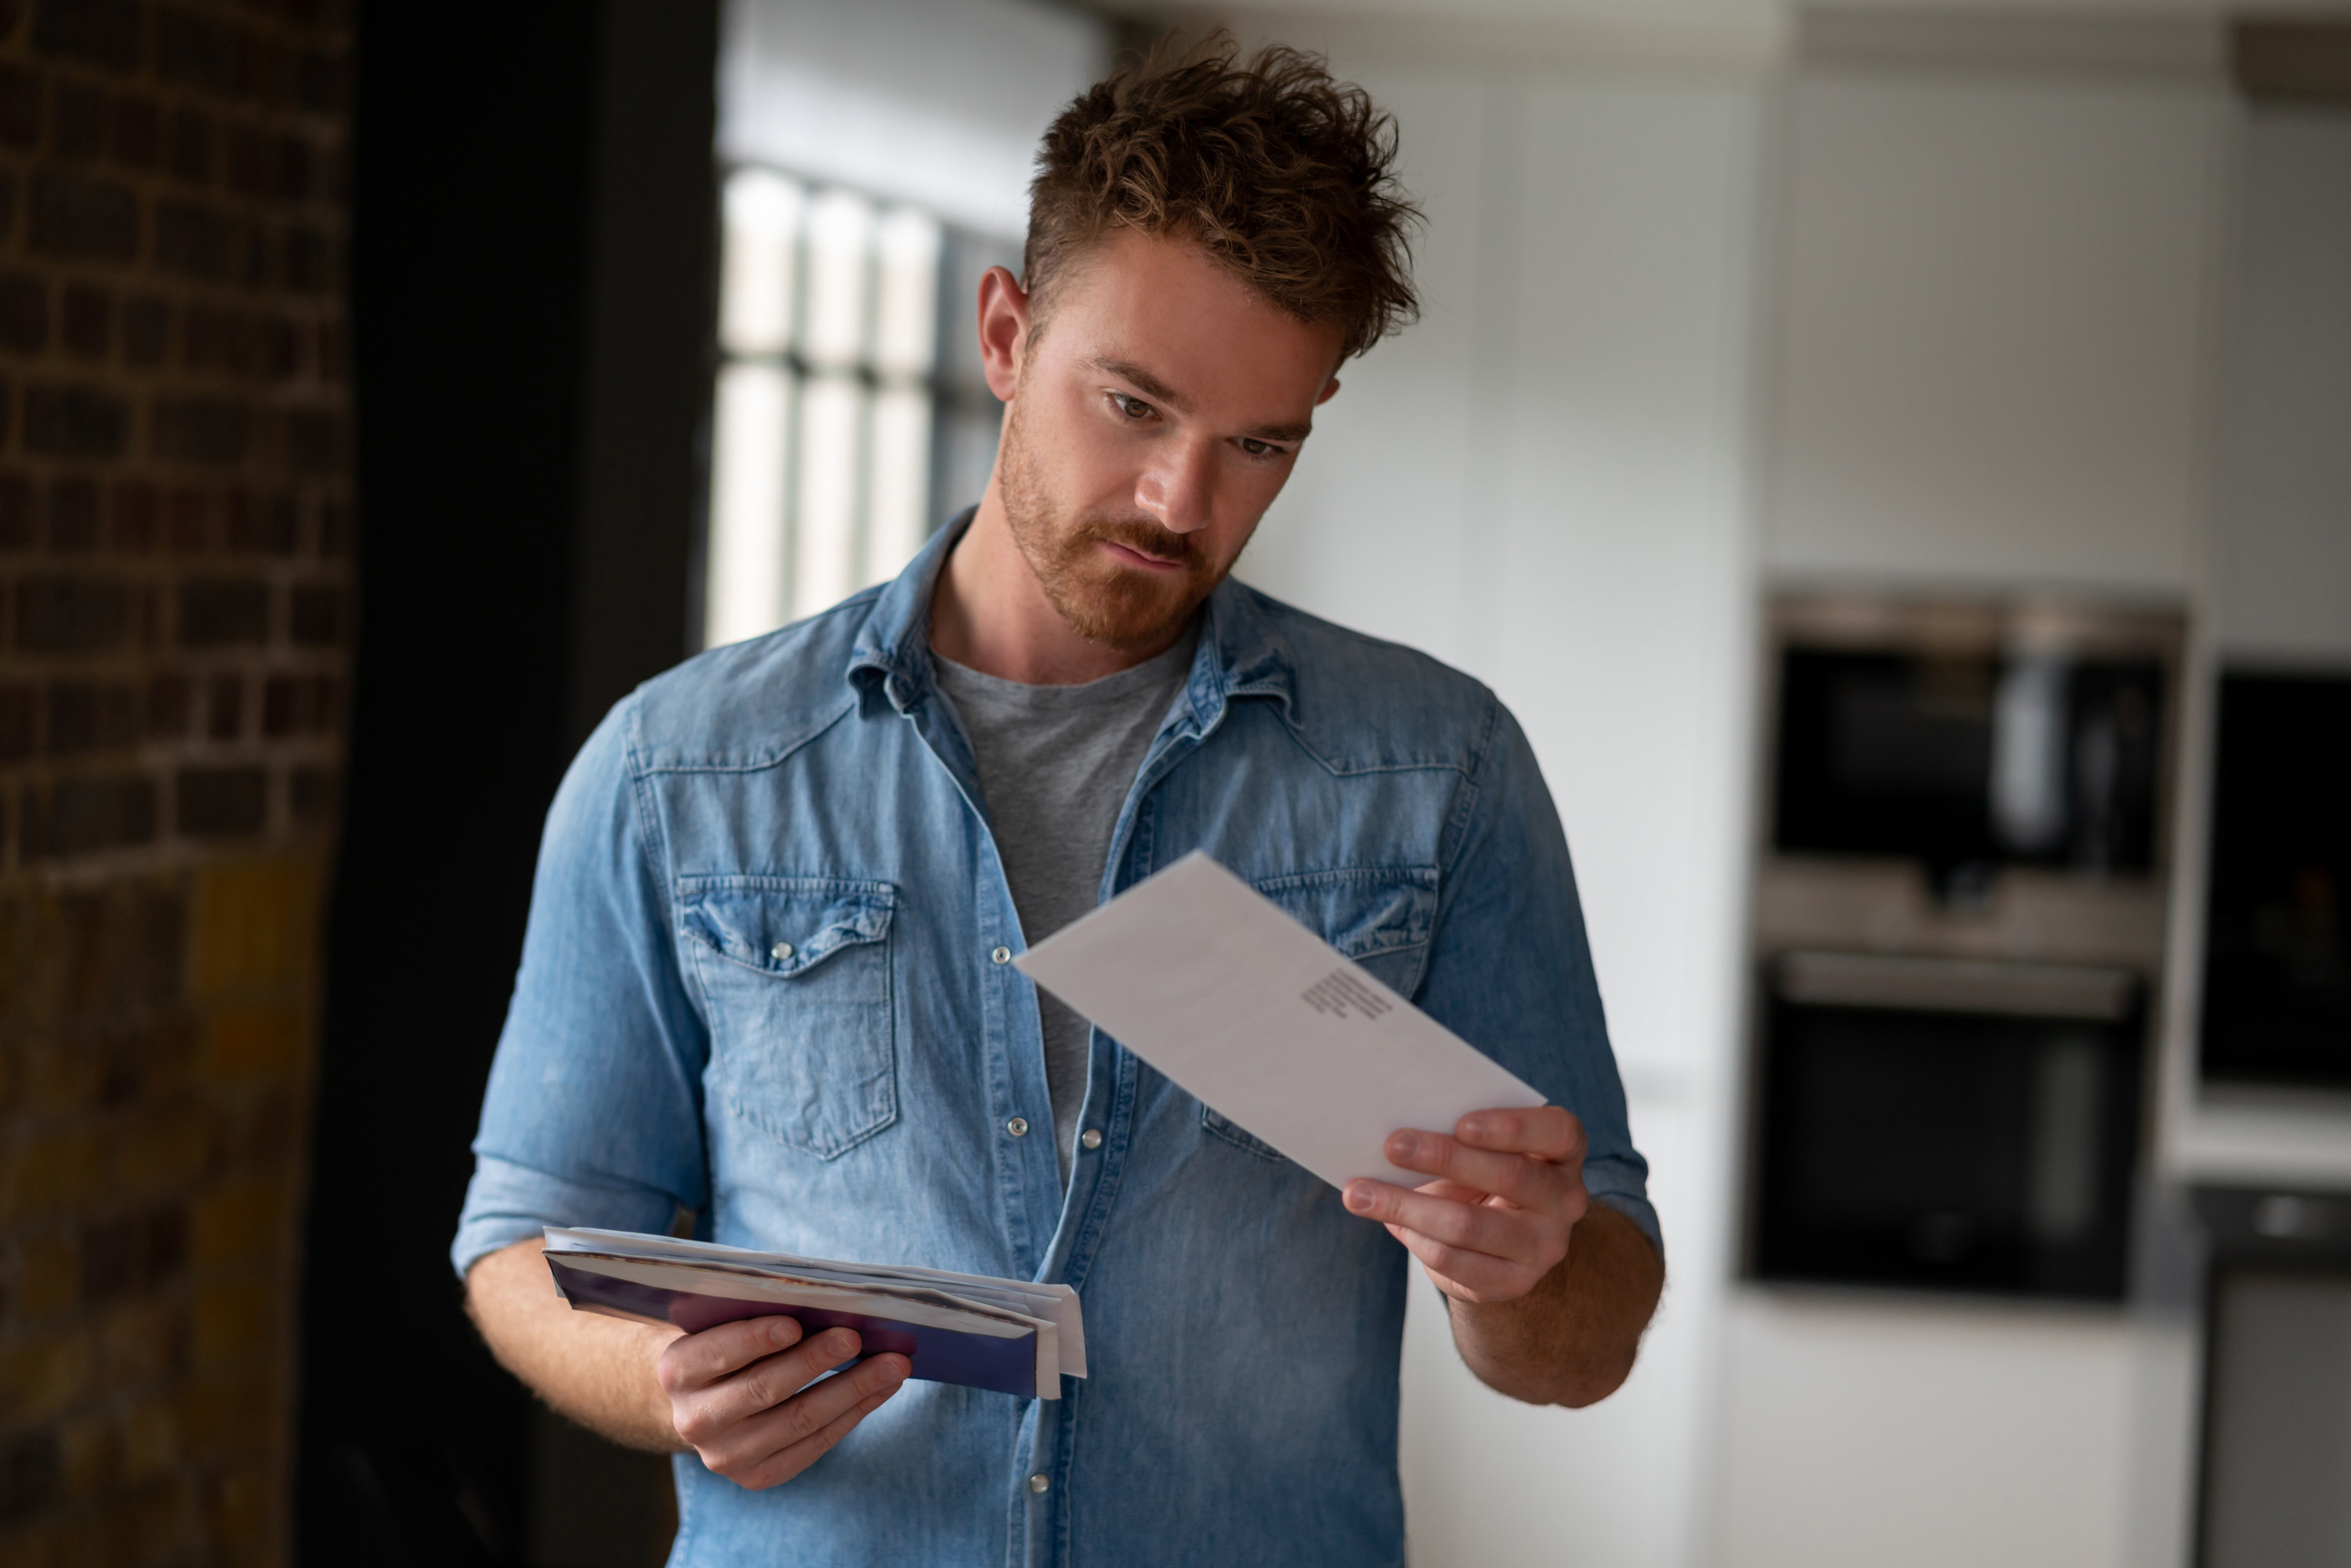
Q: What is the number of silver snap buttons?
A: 5